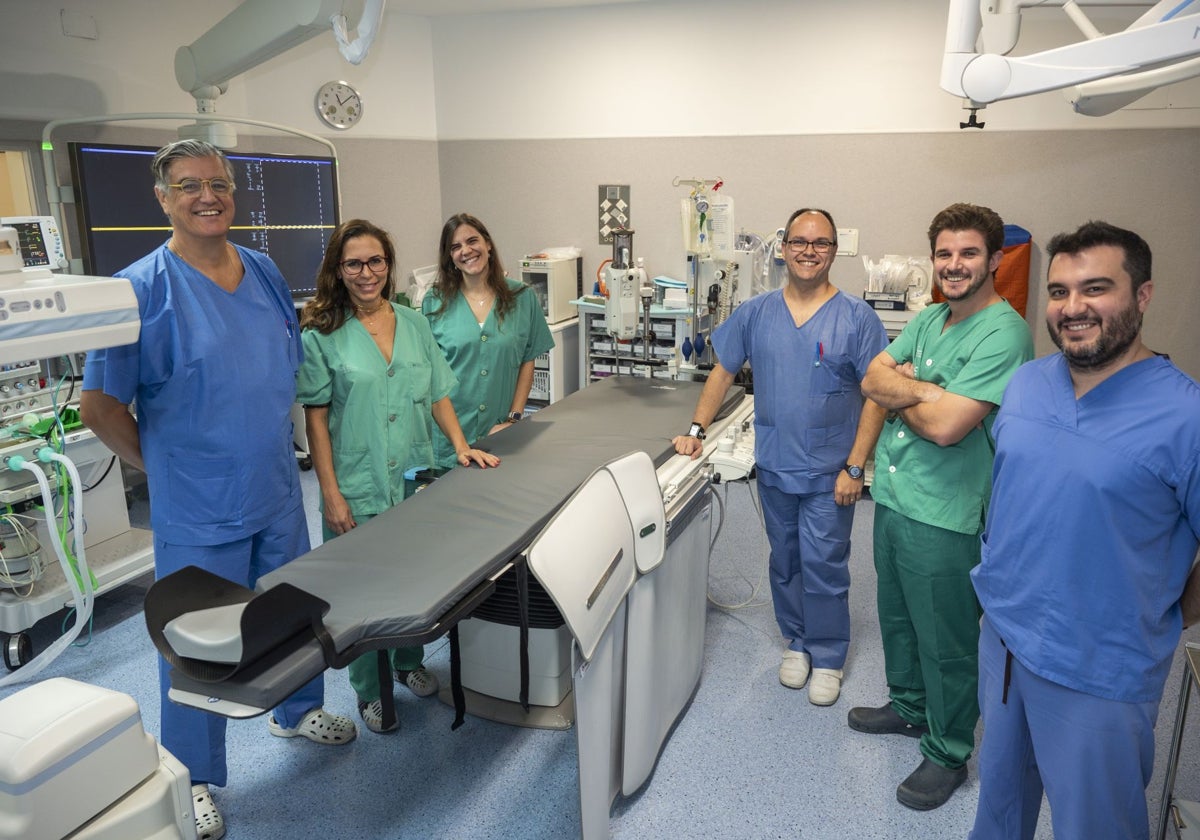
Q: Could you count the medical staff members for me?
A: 6